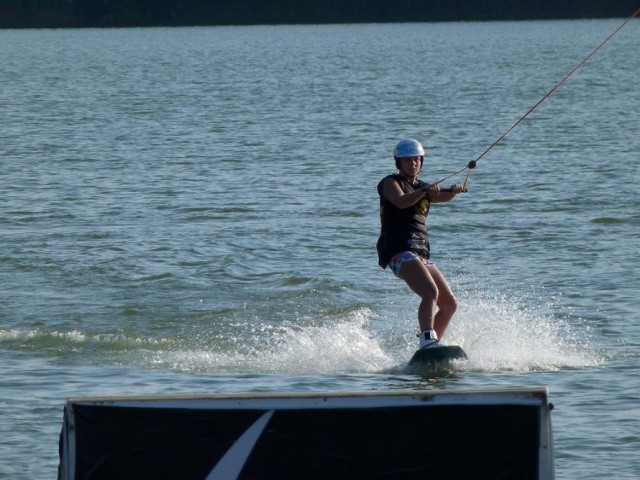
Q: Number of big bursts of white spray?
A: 2